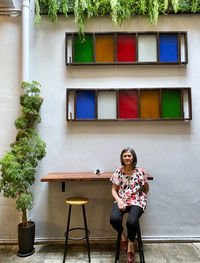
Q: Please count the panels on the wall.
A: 10